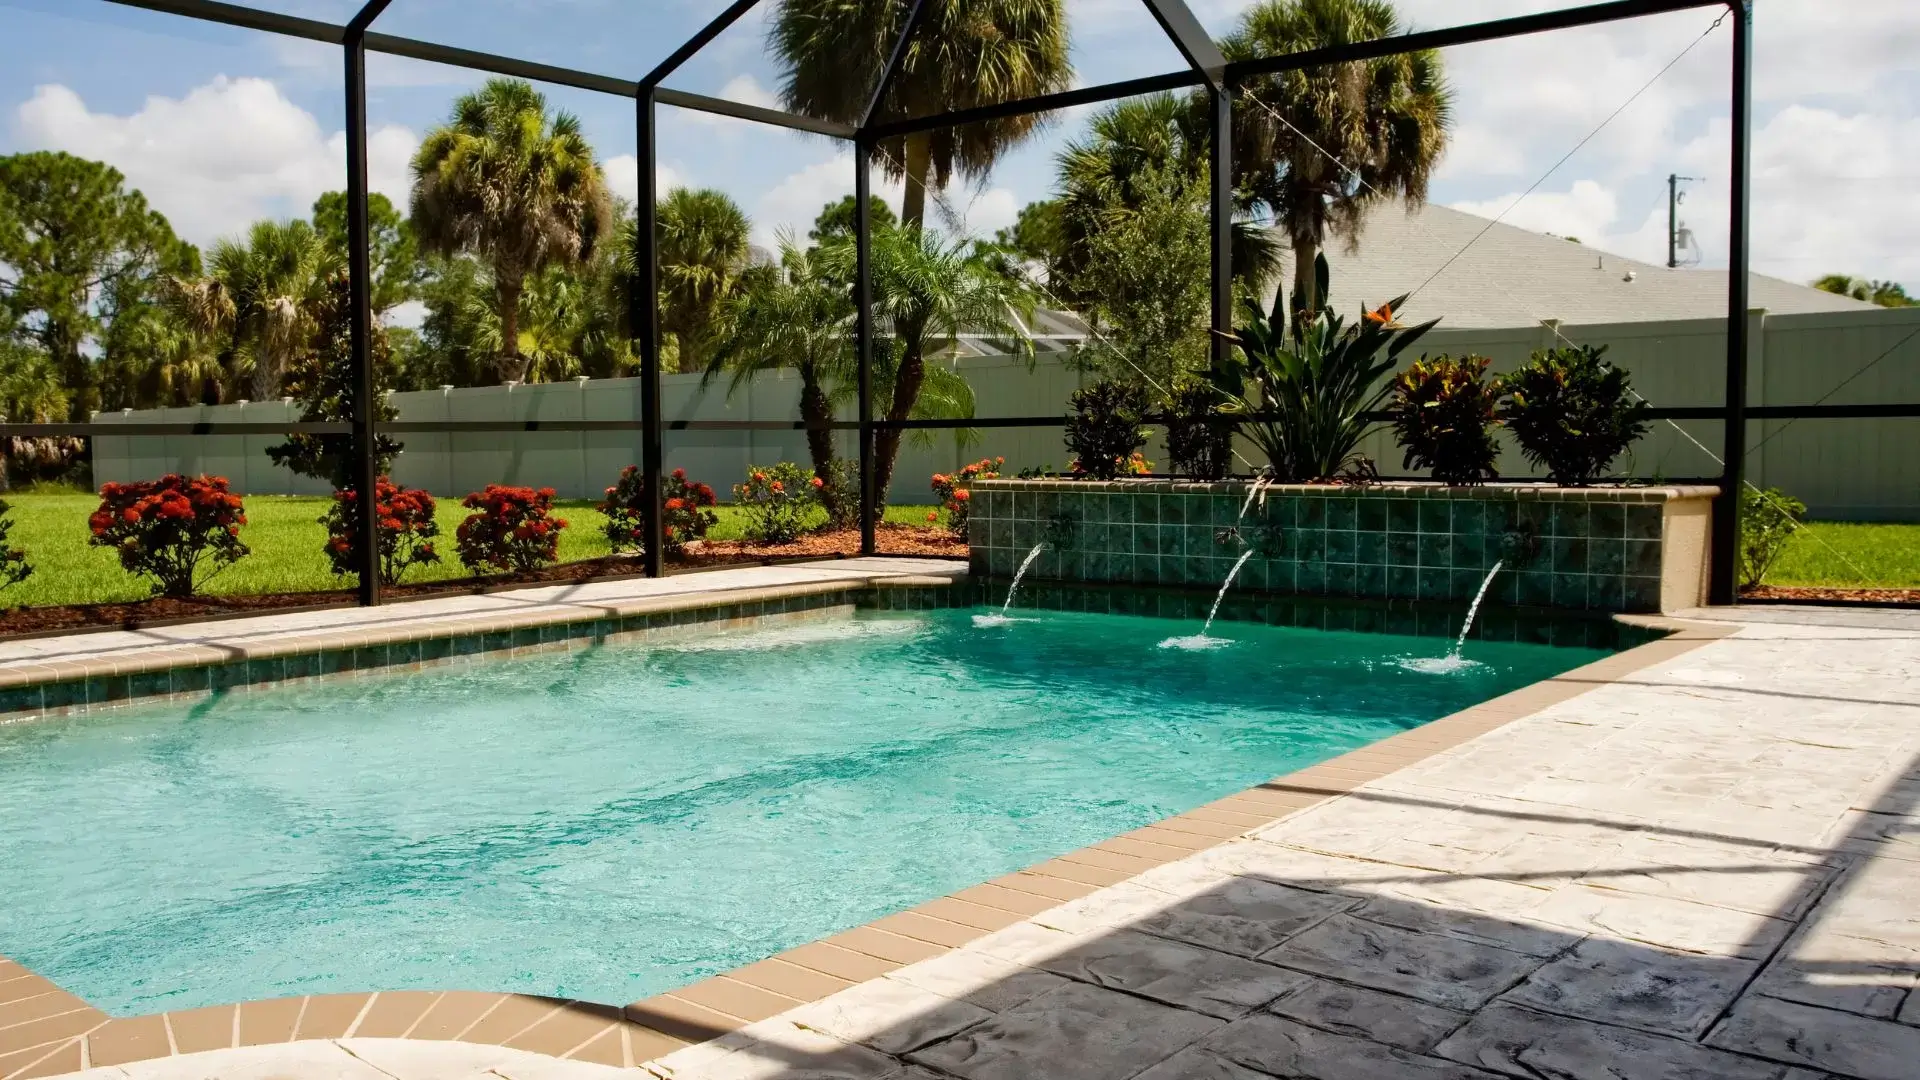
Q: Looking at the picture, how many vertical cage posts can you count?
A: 5